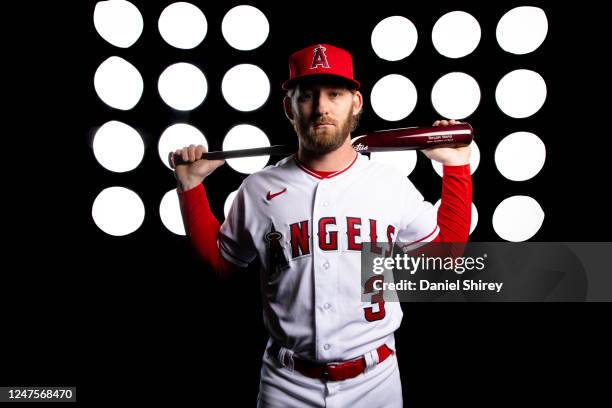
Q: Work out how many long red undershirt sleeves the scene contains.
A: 2